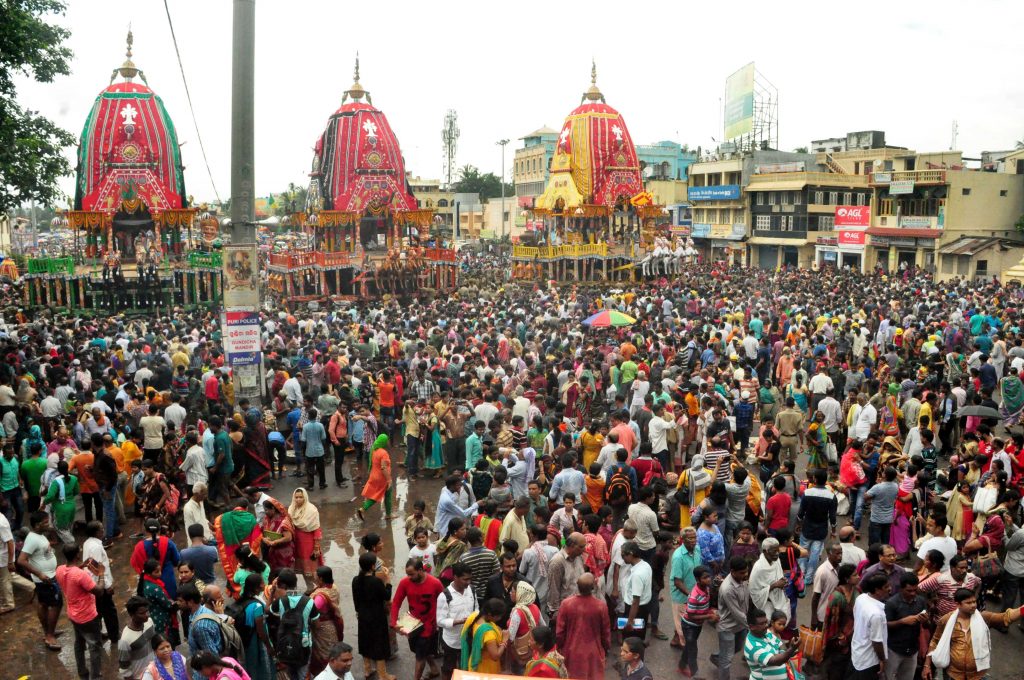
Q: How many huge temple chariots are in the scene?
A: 3